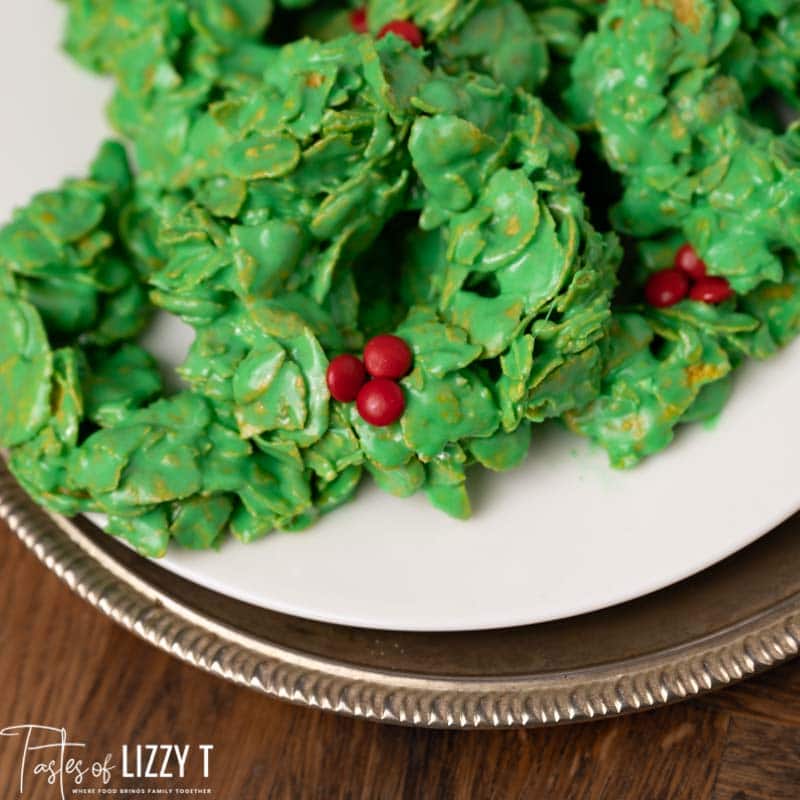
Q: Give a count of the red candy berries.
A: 8